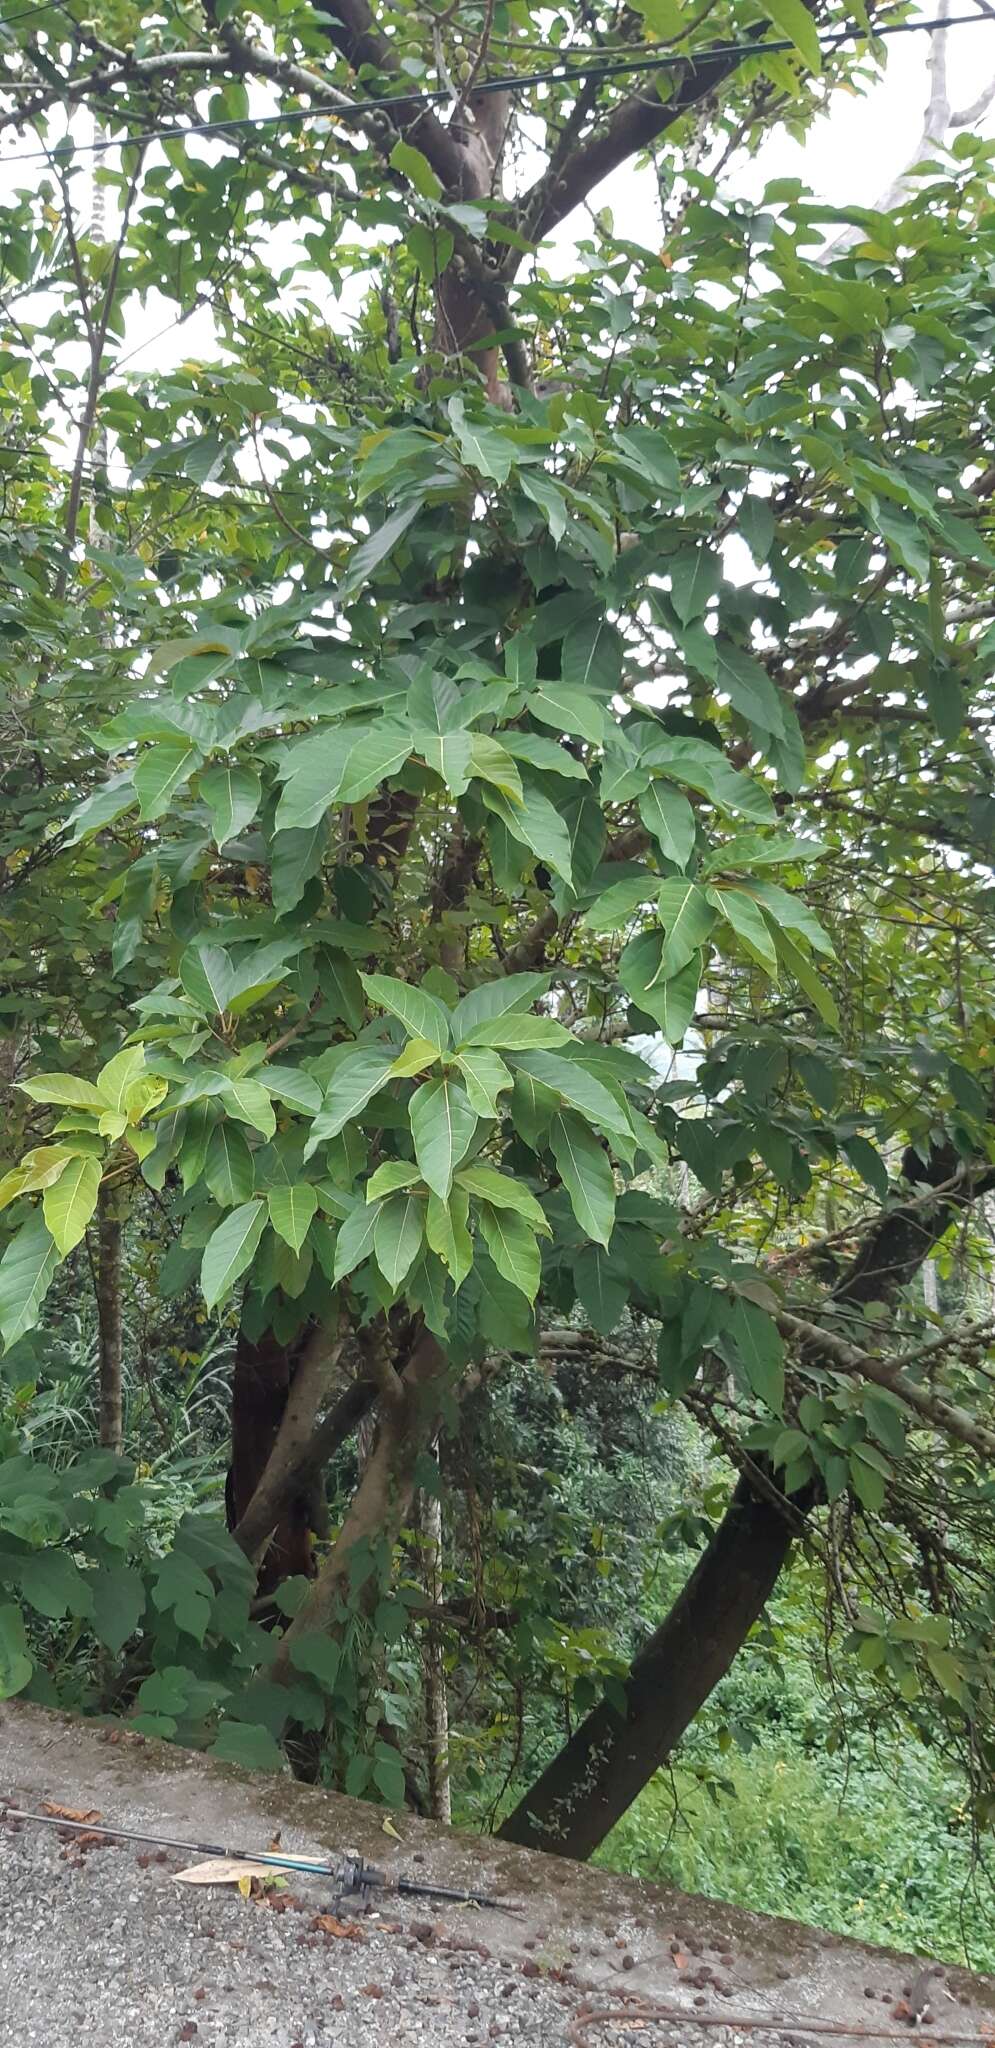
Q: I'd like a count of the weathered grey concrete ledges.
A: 1